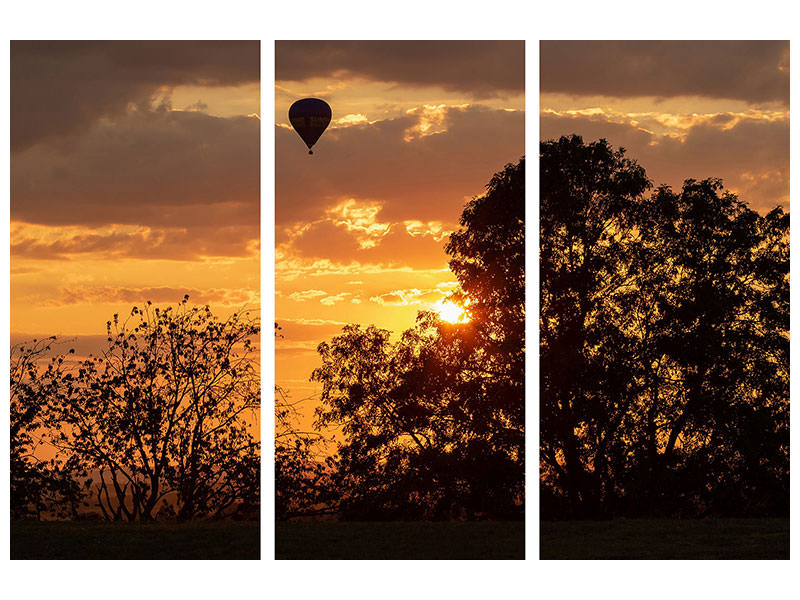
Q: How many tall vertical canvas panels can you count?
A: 3